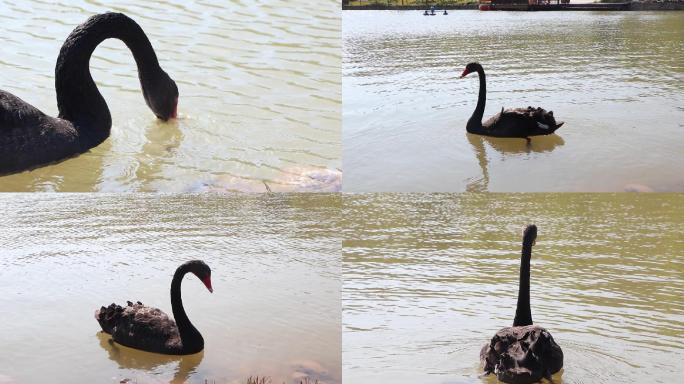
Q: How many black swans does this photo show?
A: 4